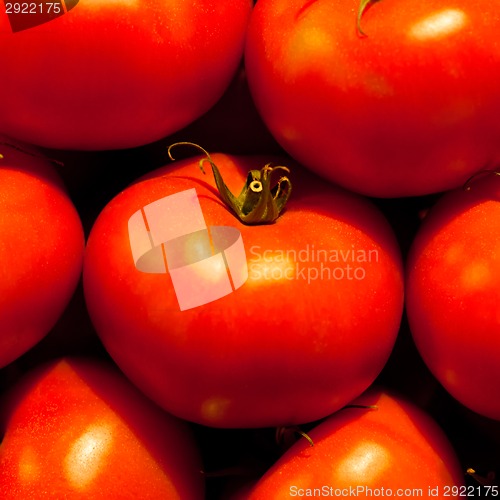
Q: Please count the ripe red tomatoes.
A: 7